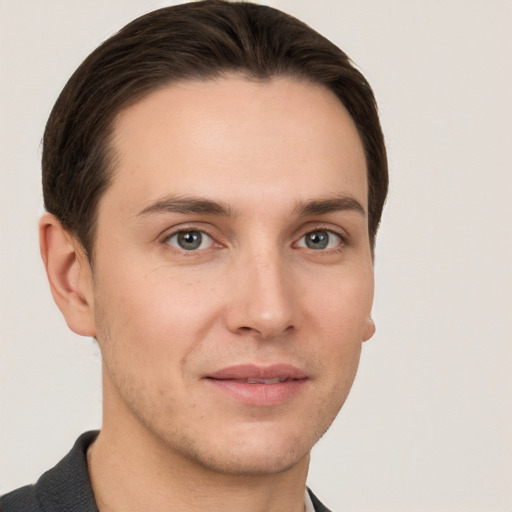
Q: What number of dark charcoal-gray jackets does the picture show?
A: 1